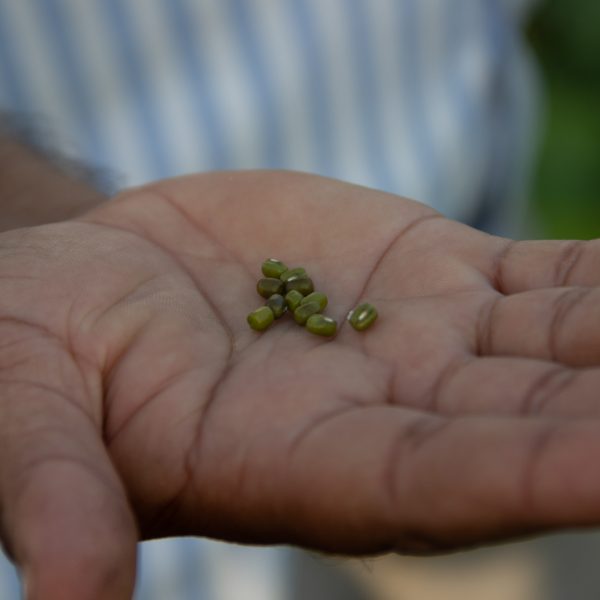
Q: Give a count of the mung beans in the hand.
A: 11